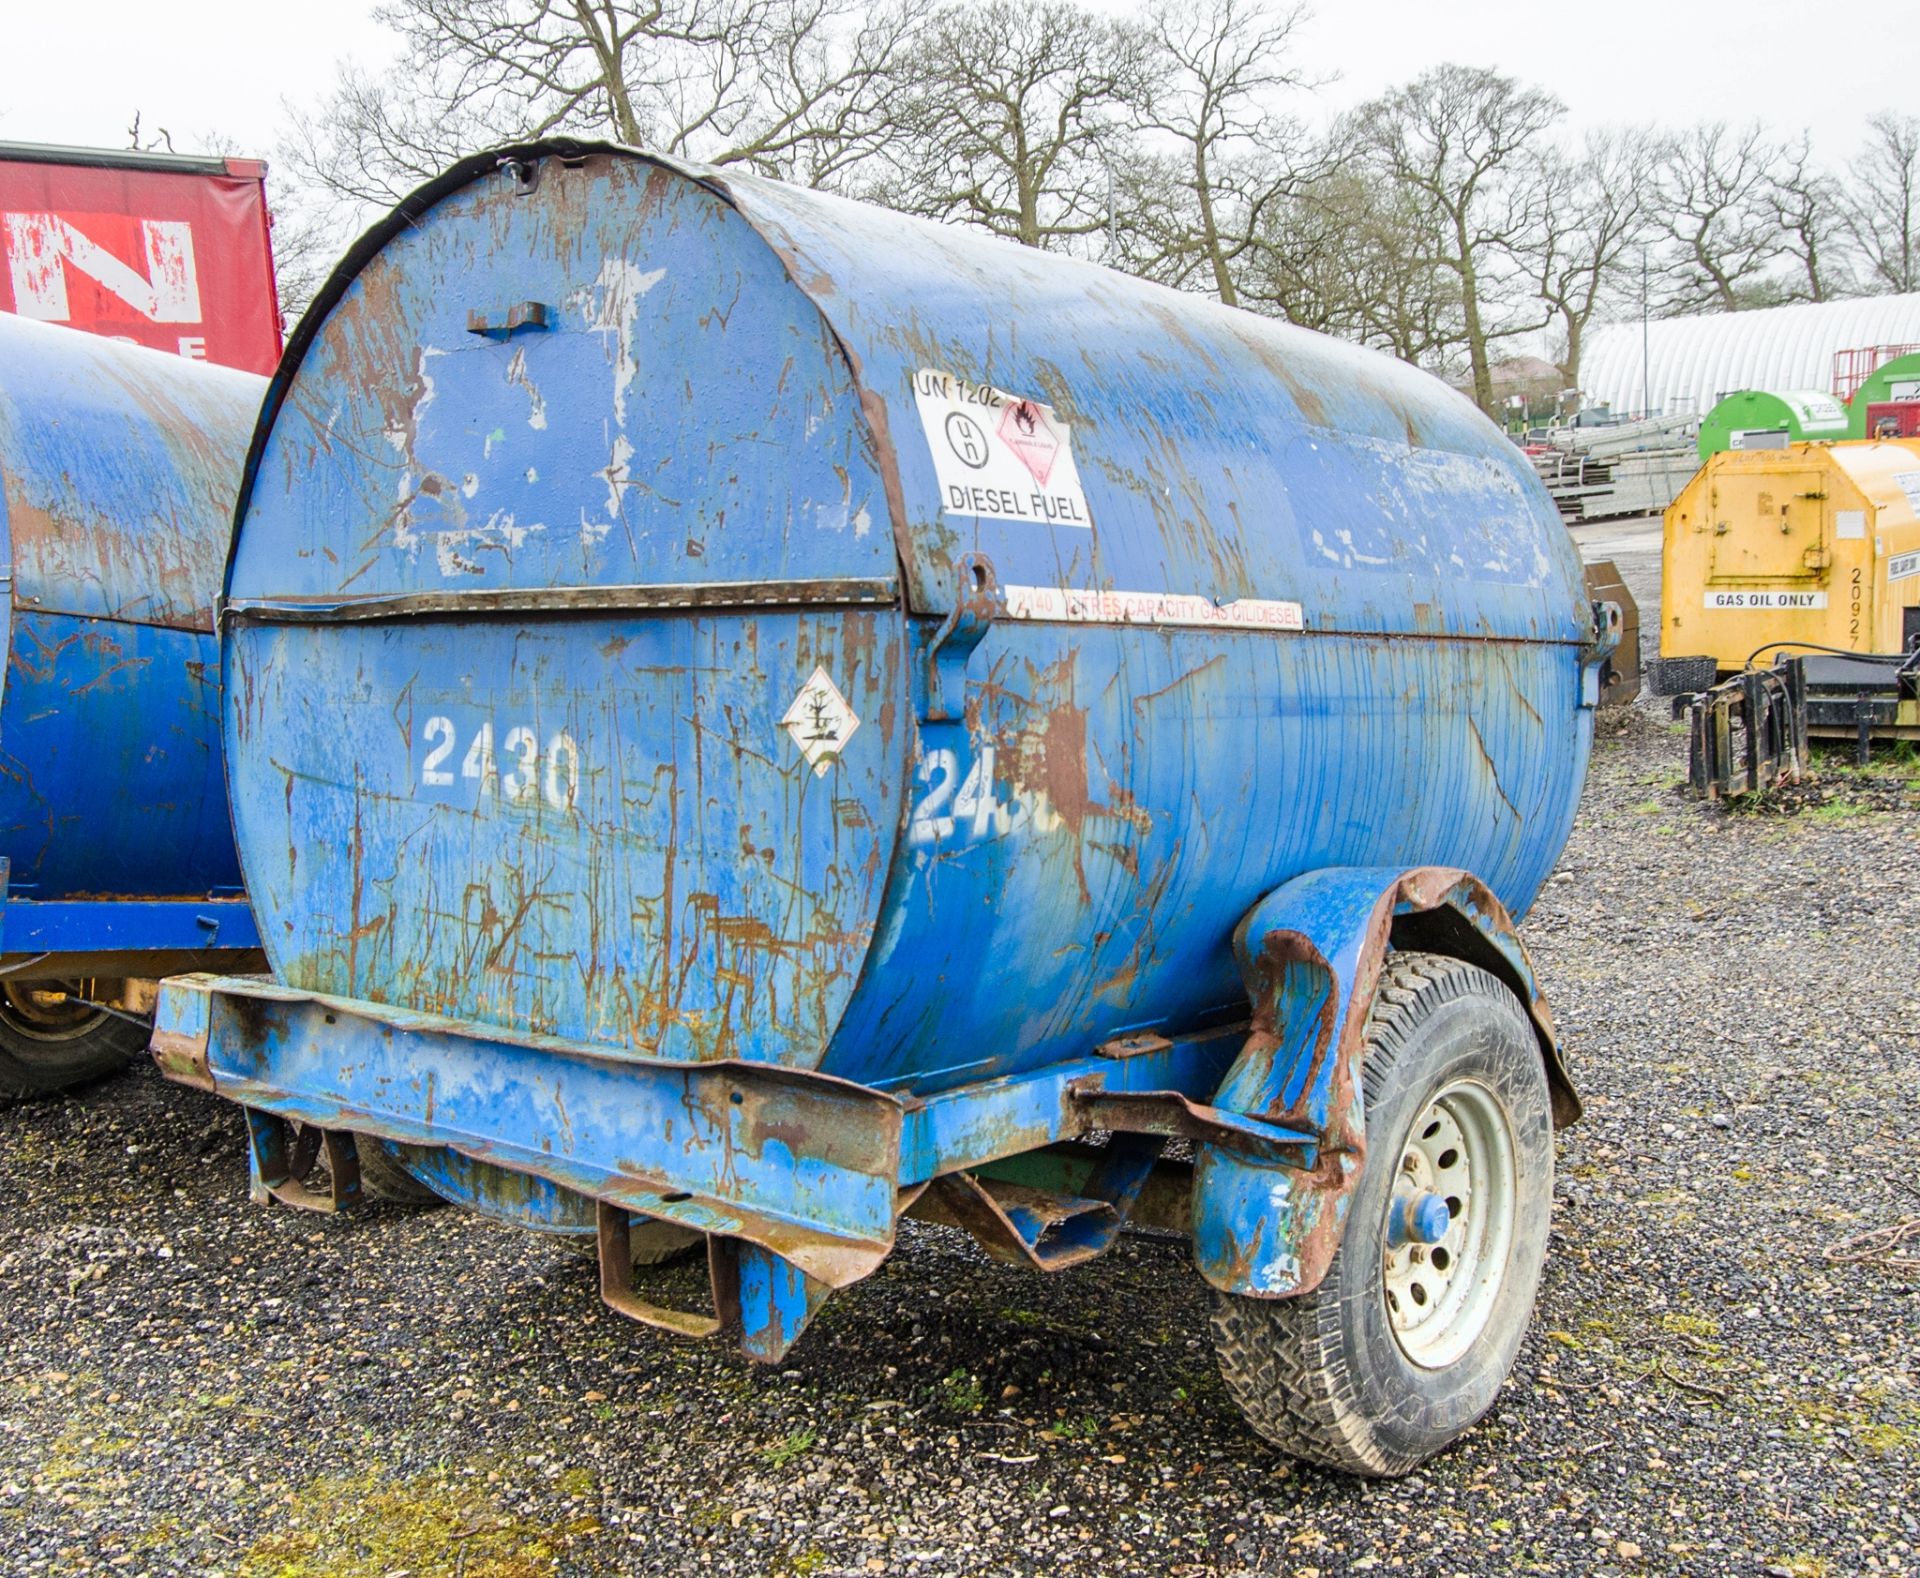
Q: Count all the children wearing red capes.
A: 0